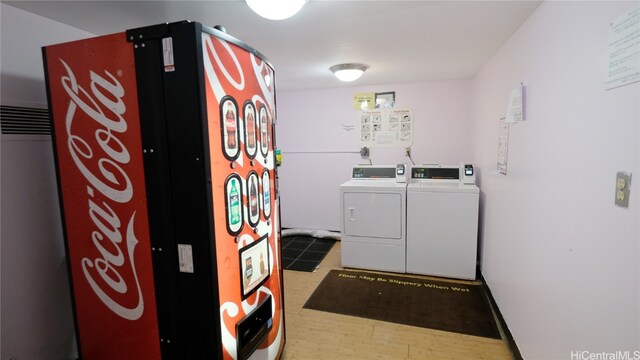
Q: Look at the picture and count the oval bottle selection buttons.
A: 6